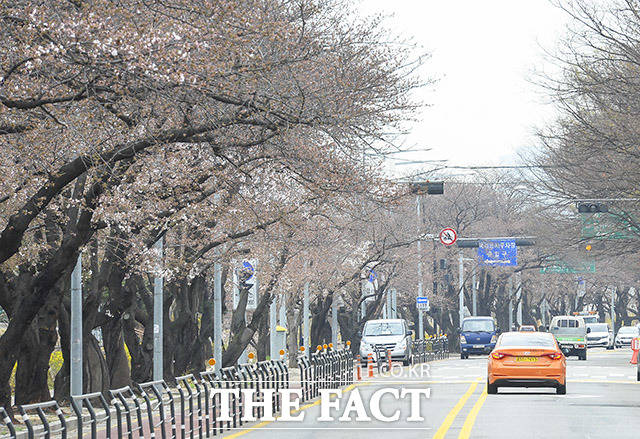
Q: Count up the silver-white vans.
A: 1